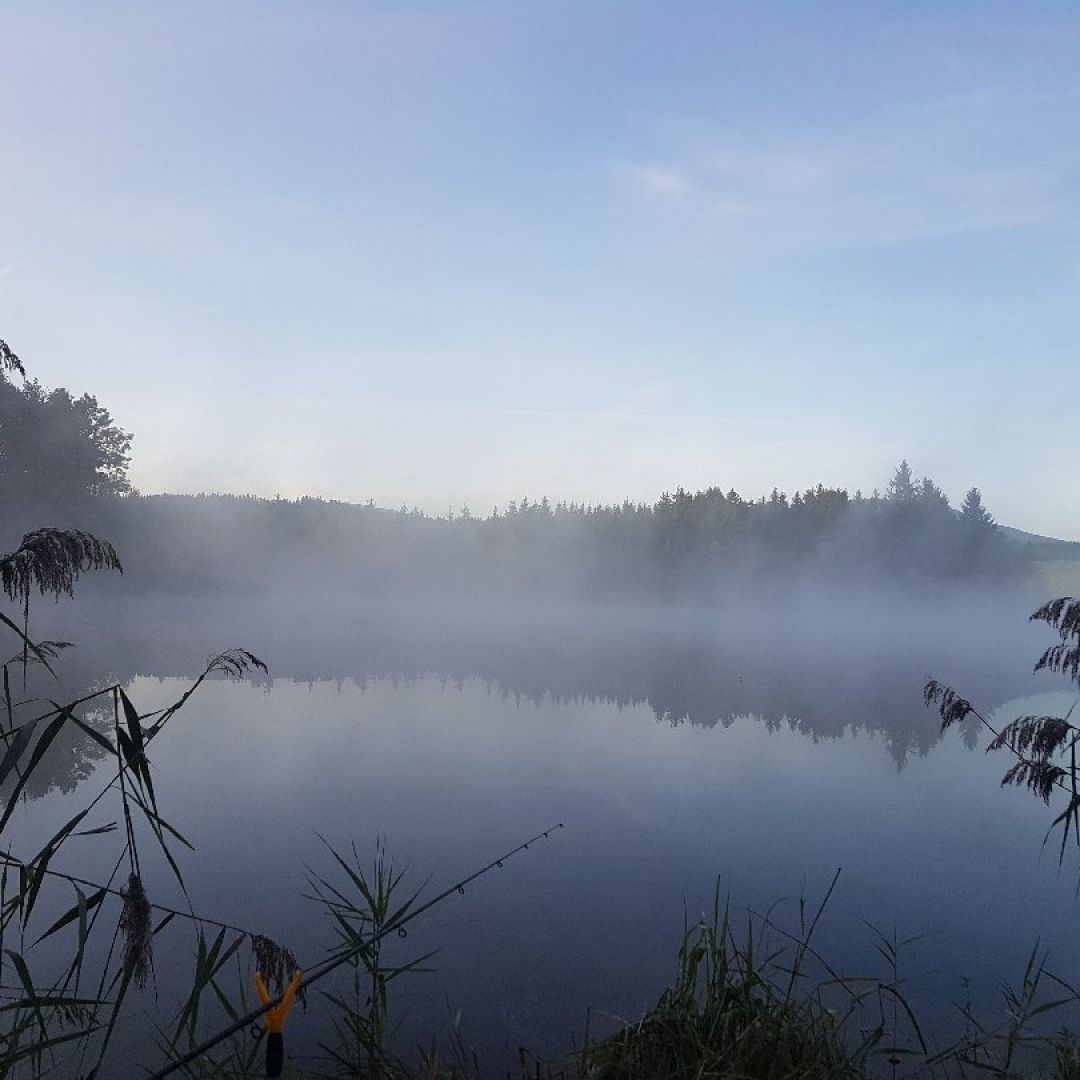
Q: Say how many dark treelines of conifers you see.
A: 1